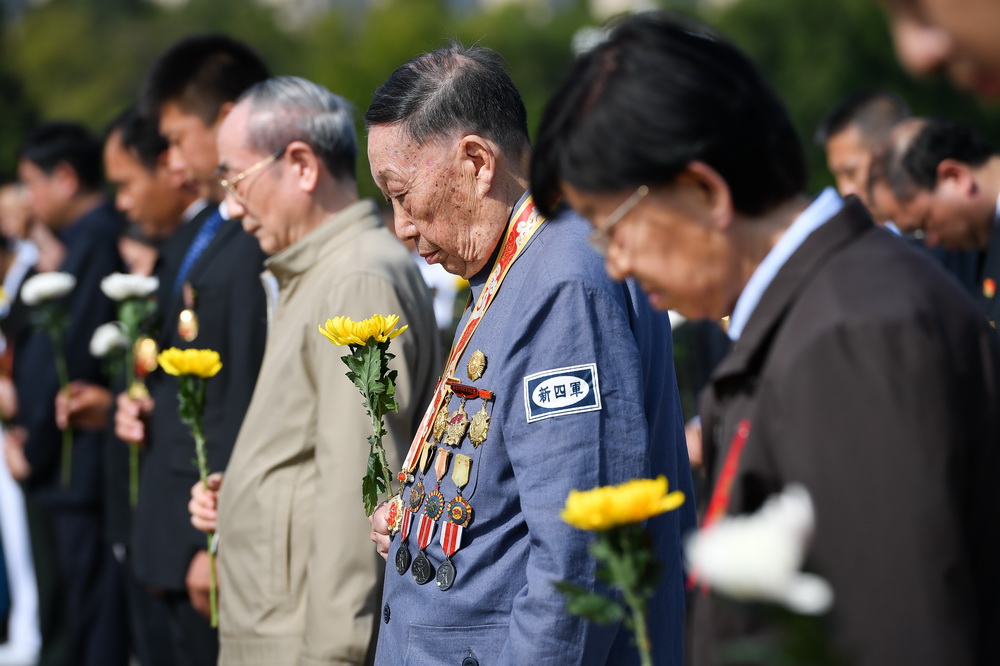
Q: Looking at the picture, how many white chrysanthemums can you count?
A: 4